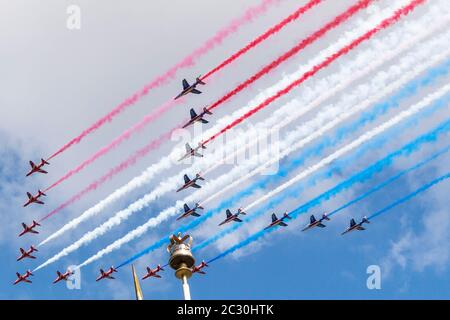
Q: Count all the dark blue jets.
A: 9